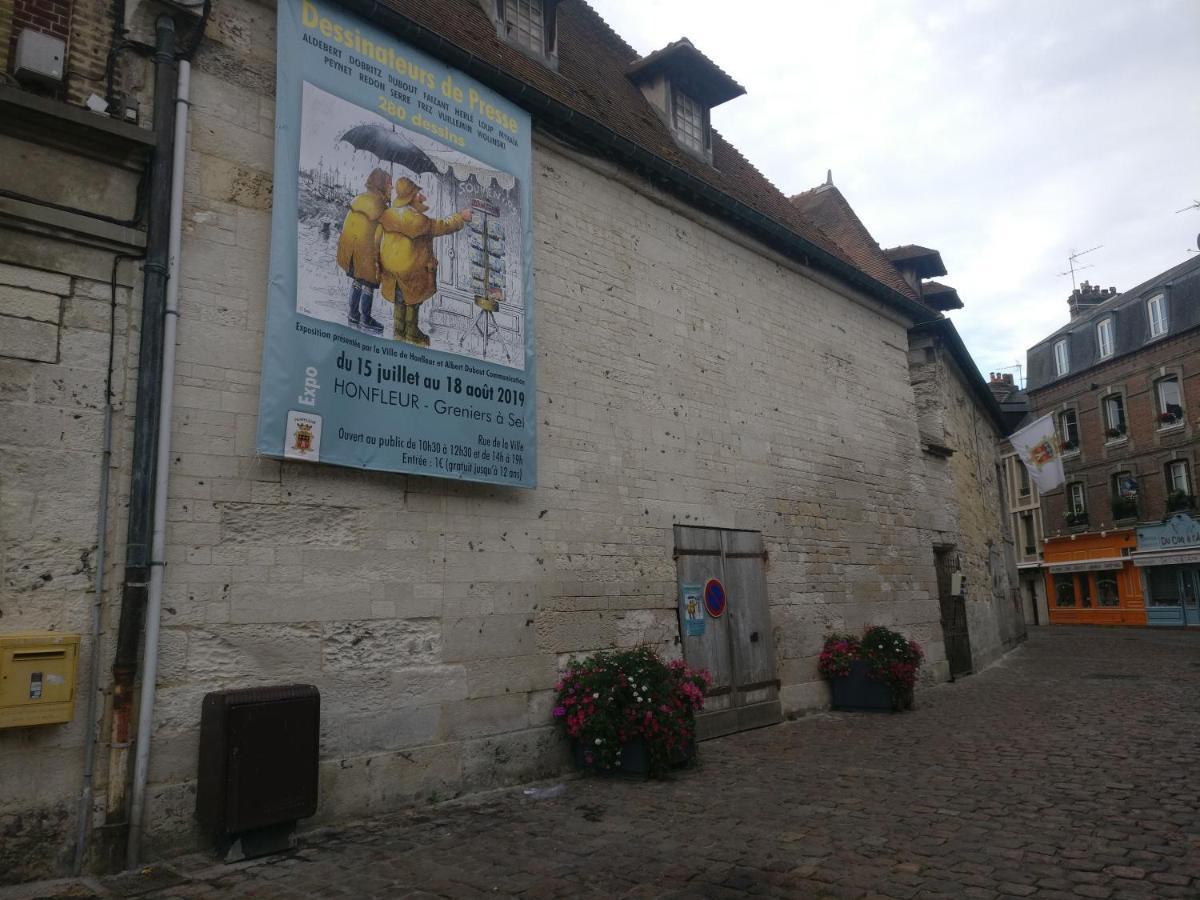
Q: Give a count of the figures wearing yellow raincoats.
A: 2